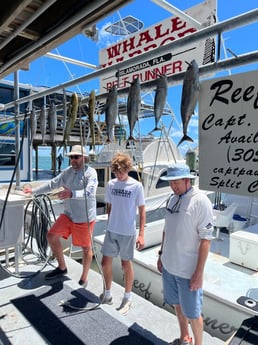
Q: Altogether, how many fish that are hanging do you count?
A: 9